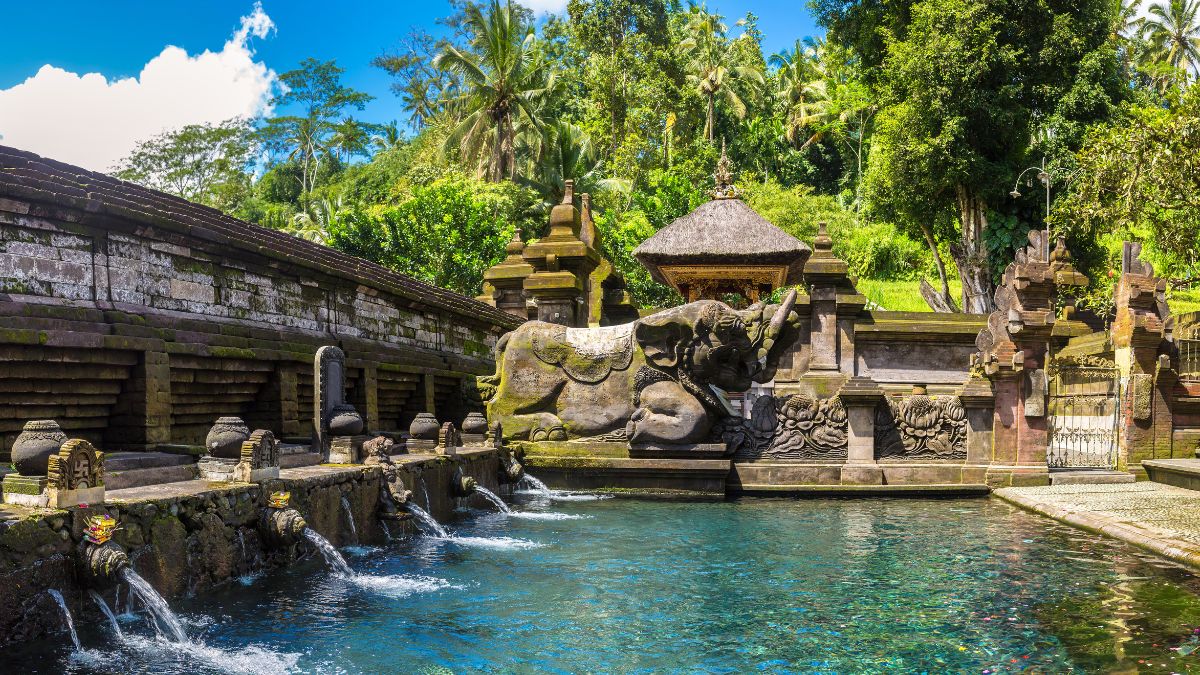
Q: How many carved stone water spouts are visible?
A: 5